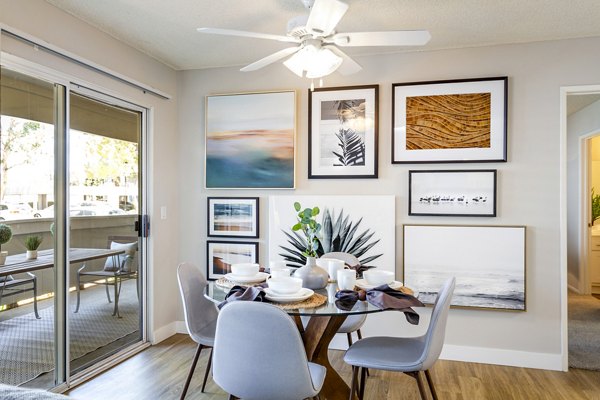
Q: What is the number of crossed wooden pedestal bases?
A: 1